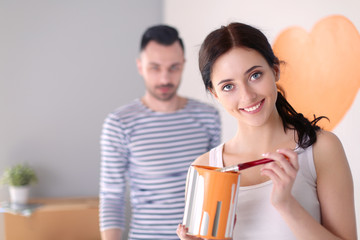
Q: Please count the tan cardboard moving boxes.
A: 1